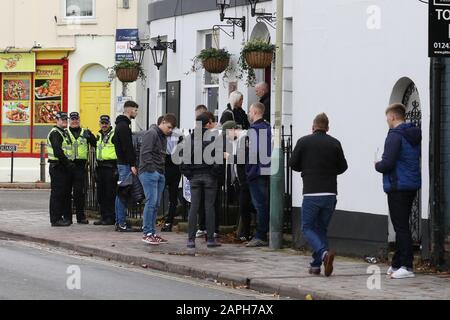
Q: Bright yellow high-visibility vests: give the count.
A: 3